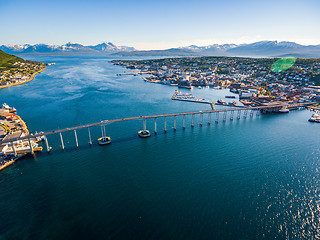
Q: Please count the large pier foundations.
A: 2